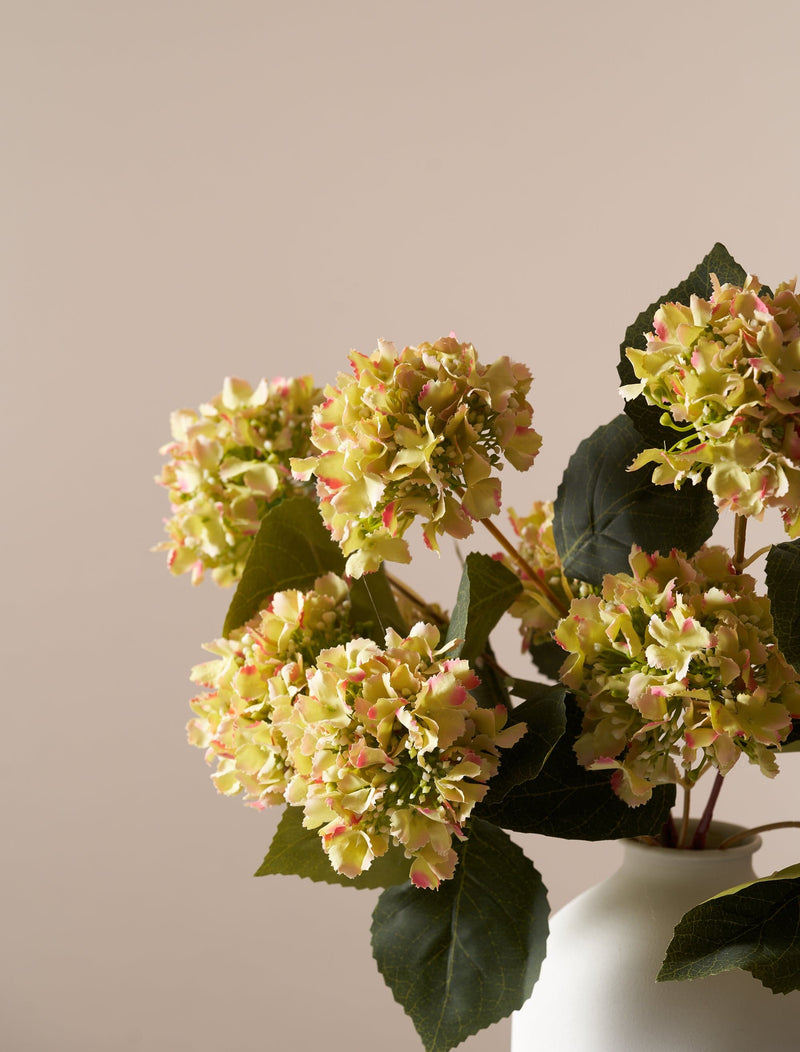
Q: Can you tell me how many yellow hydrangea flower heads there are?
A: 7